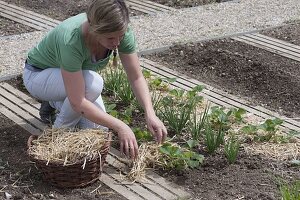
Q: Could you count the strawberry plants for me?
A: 7